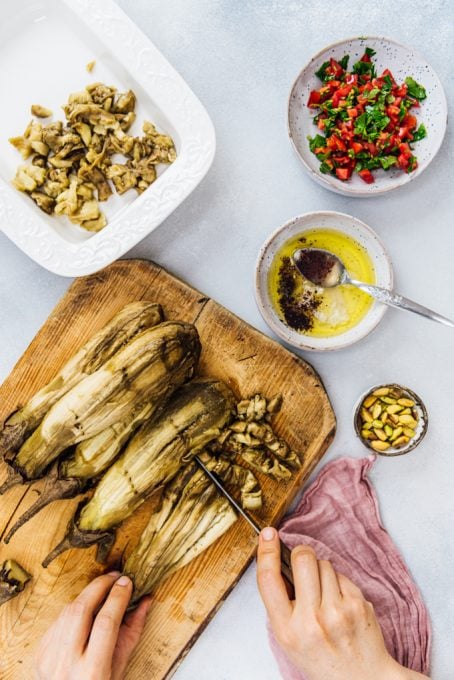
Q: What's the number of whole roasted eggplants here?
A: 4